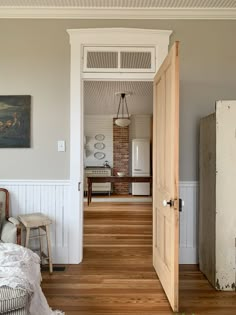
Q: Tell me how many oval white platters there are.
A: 3